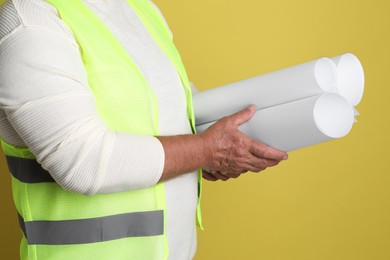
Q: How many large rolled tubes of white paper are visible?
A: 3